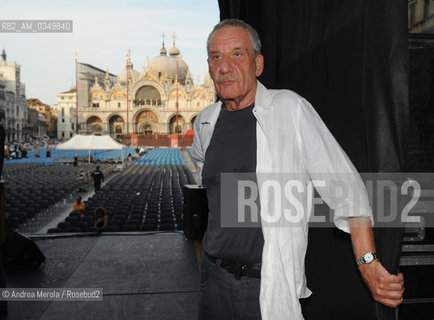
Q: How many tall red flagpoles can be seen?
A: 3